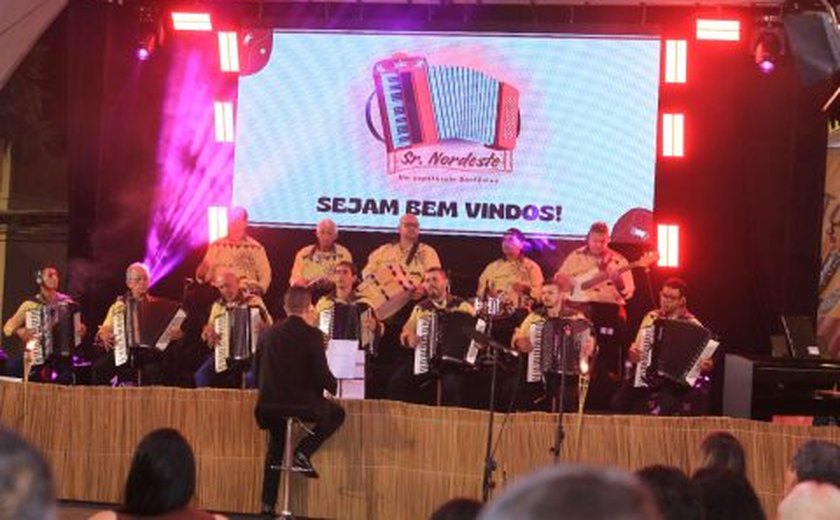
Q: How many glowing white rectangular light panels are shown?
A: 8